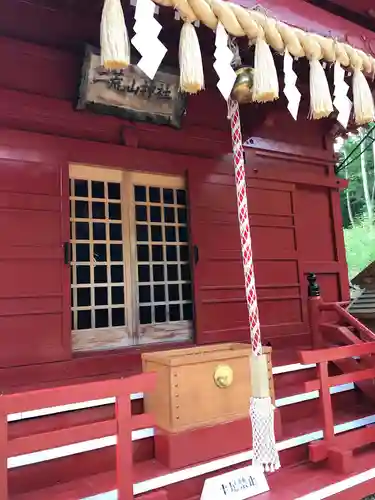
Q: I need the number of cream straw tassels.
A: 5